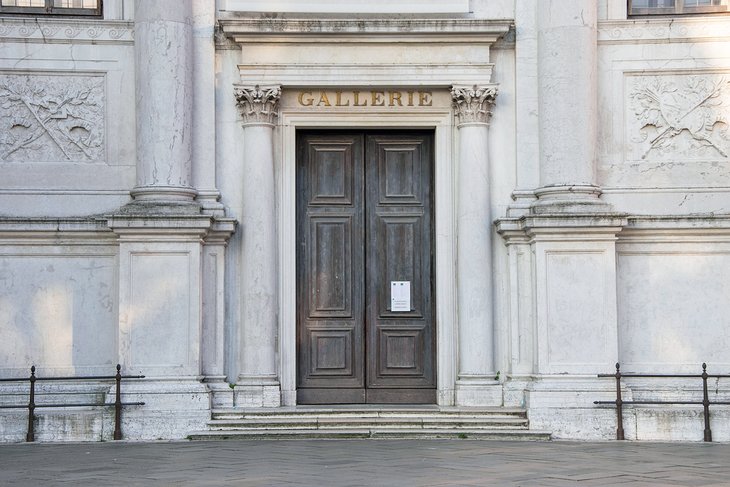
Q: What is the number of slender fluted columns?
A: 2